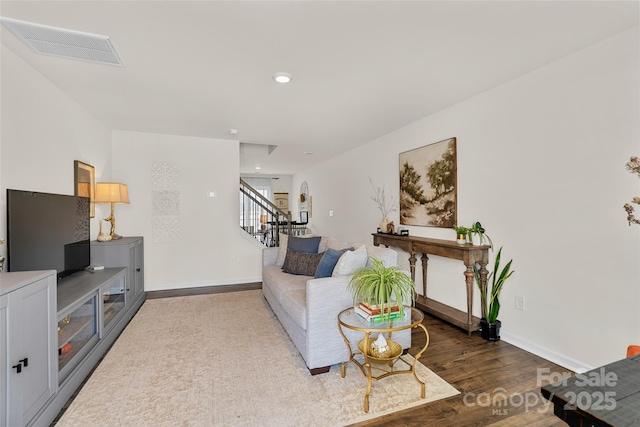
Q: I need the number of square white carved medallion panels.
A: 3